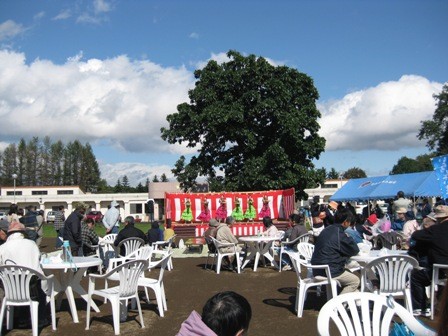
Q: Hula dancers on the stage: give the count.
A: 6